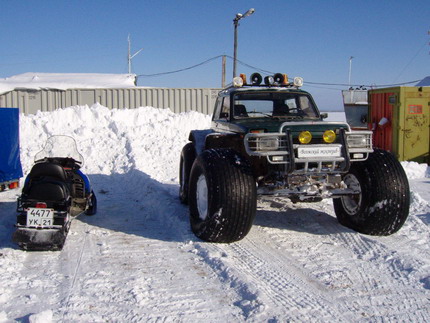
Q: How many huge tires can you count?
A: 3